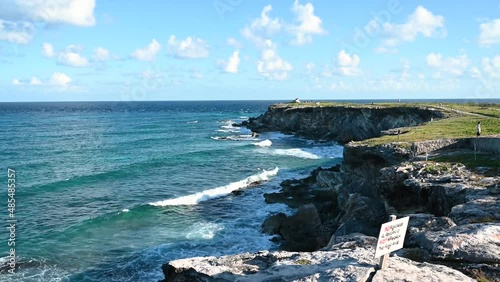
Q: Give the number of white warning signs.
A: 1